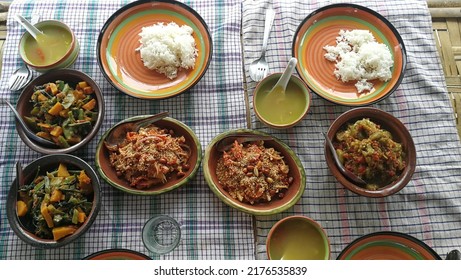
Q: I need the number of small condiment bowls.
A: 3